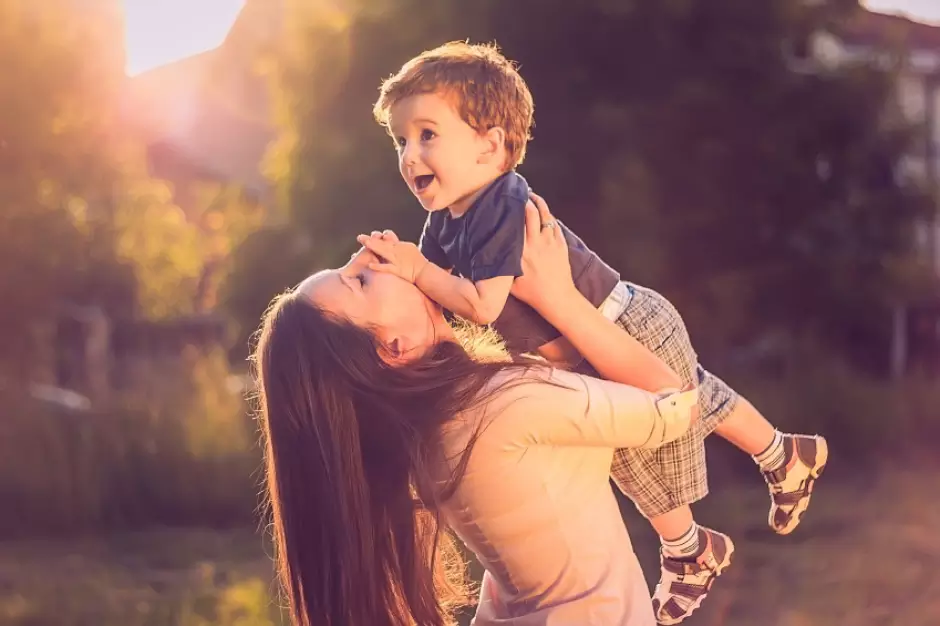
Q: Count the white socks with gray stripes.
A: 2